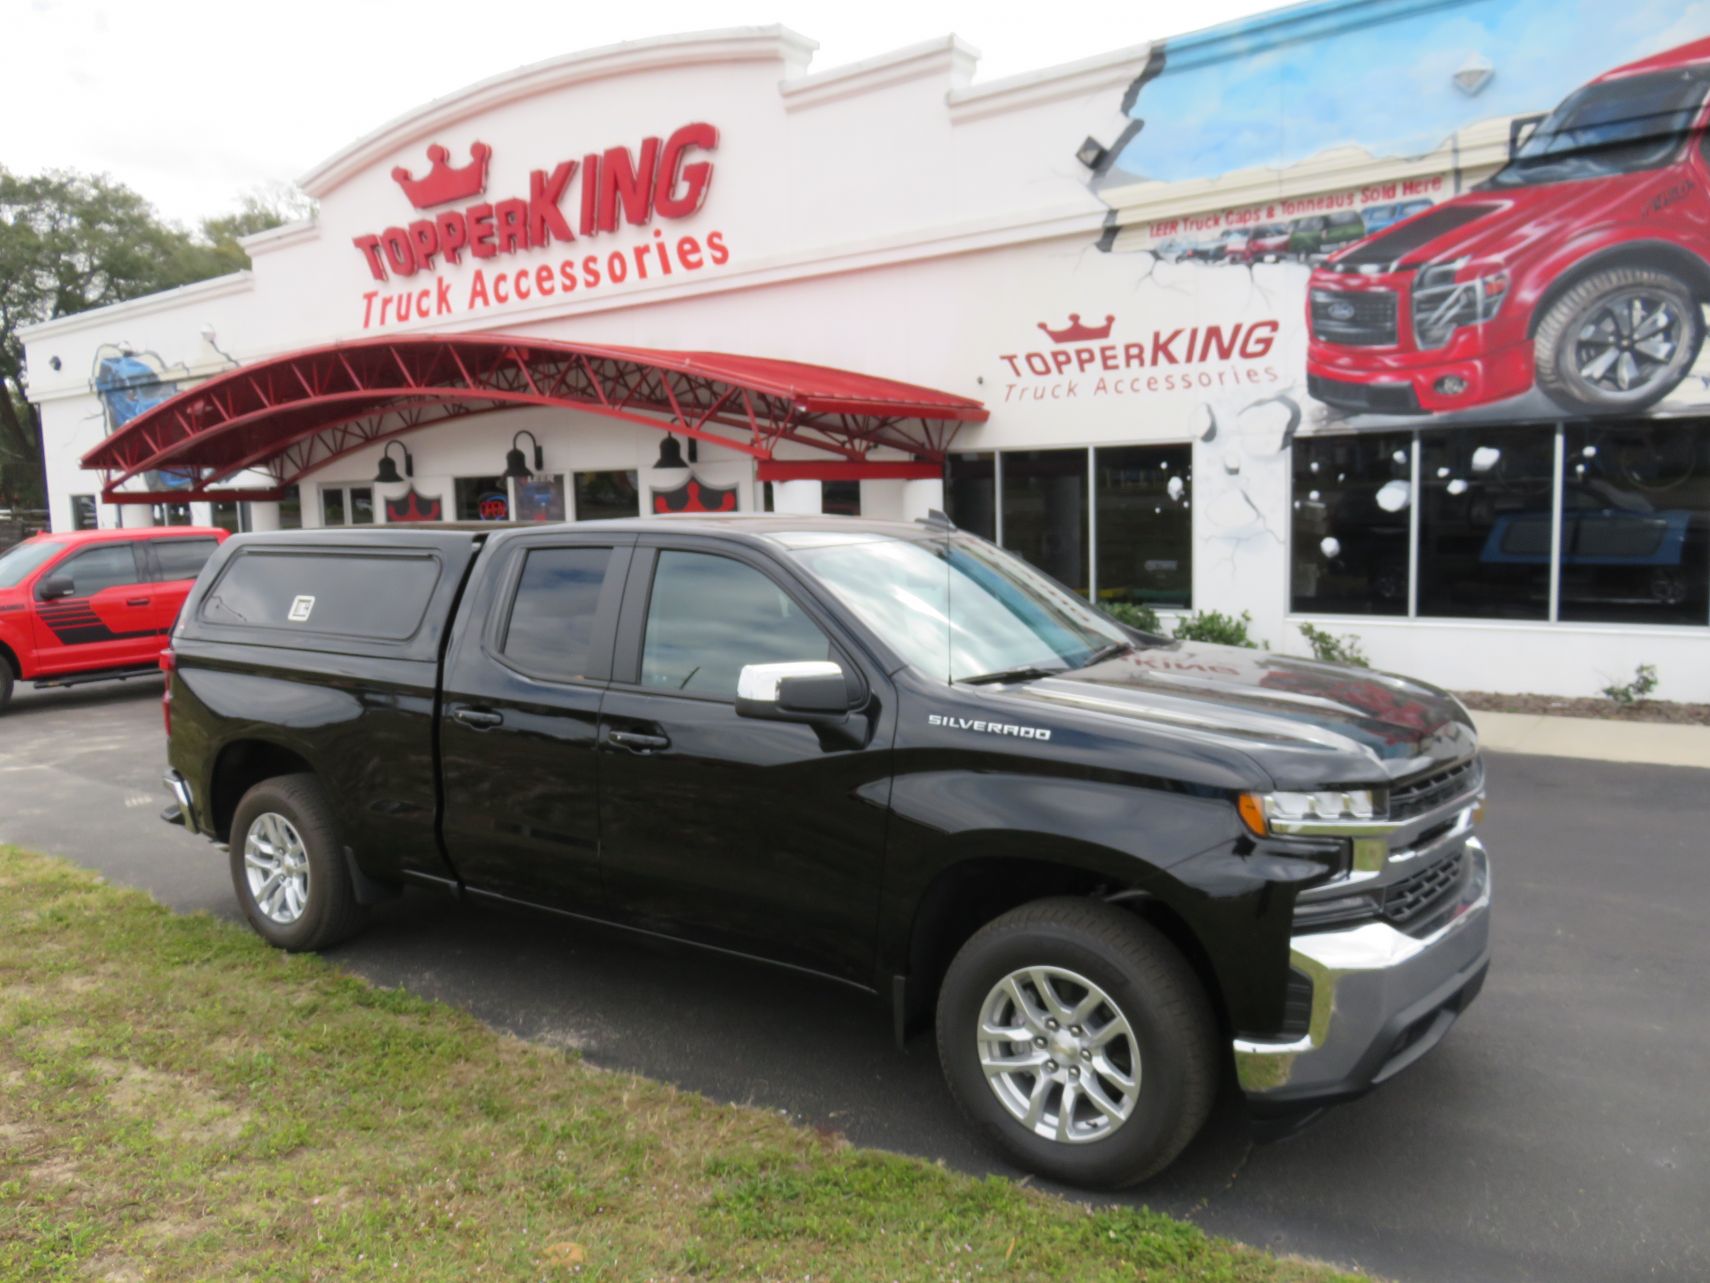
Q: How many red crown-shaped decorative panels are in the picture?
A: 2